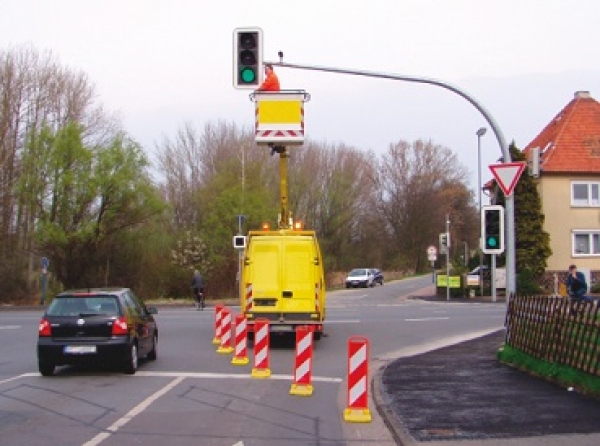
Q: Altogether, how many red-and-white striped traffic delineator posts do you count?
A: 6